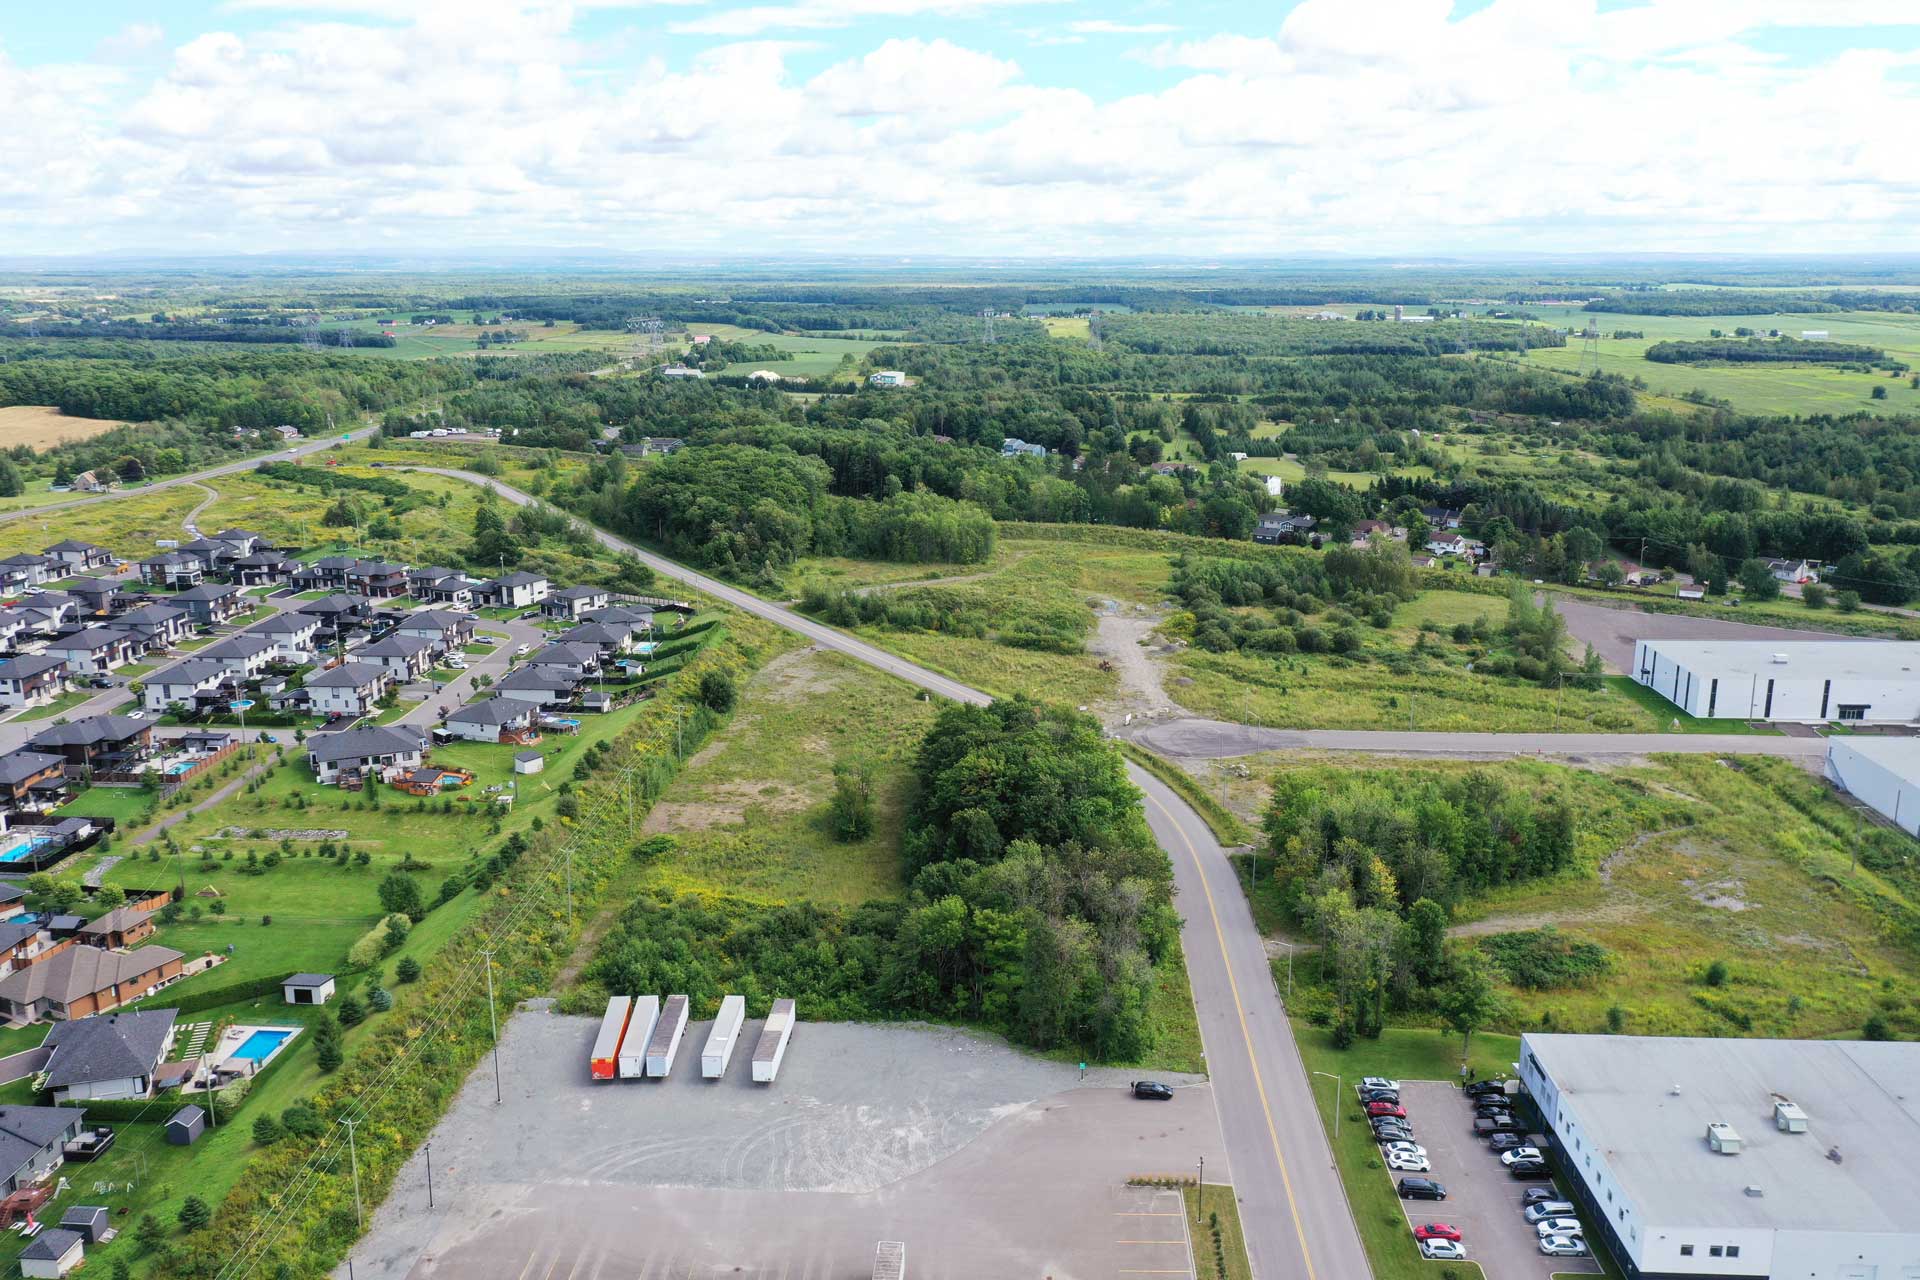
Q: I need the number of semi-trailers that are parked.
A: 5